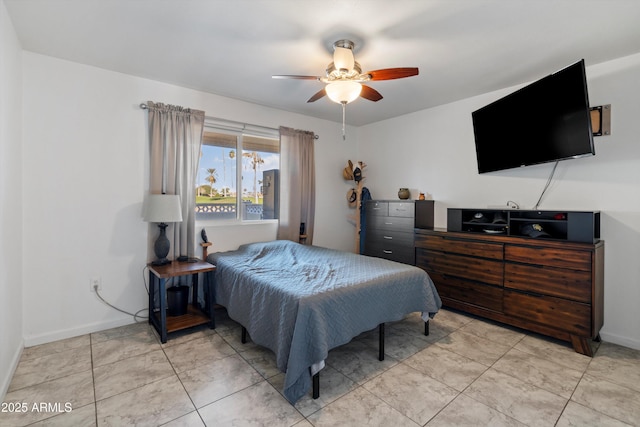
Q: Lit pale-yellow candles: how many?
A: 0